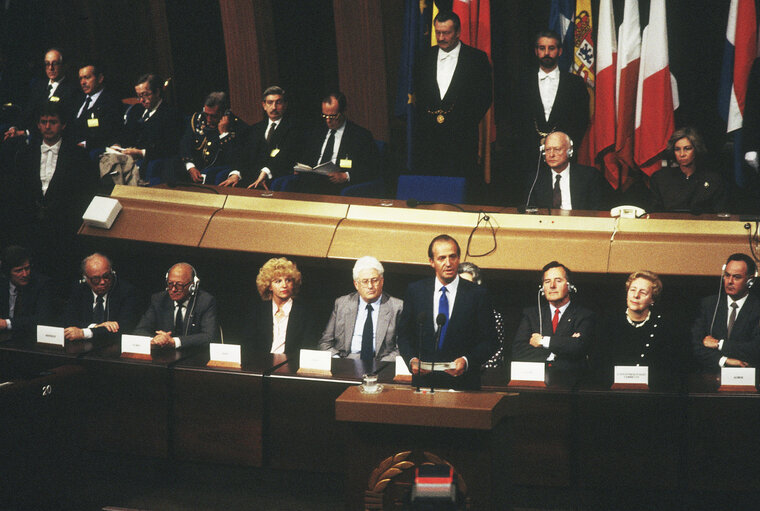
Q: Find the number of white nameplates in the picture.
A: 8